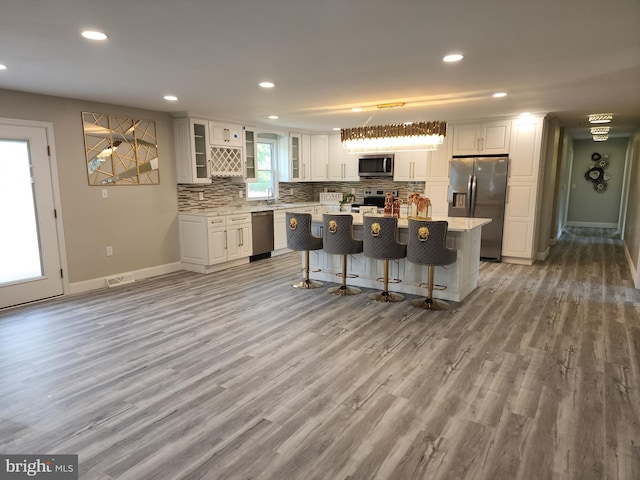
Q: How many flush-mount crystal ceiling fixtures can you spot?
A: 3